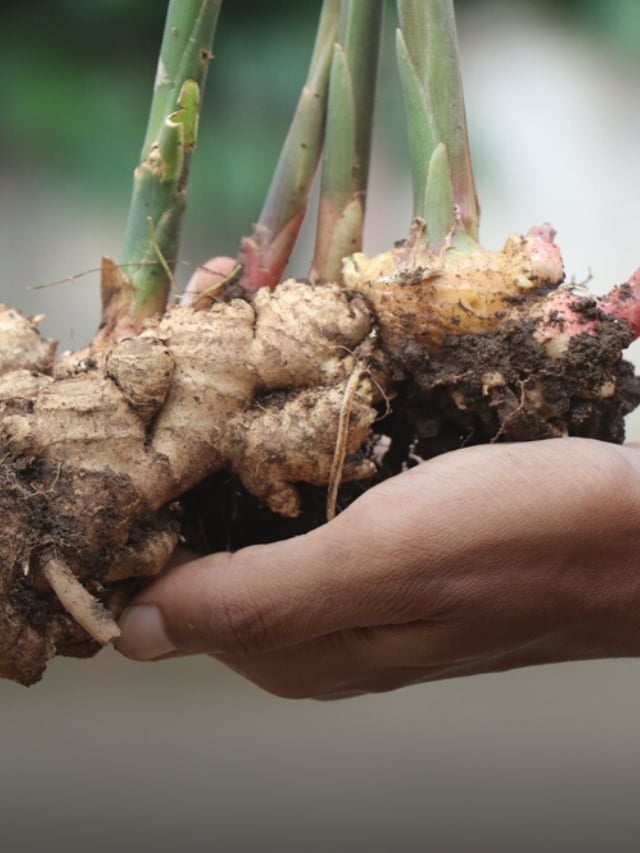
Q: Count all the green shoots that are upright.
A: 4